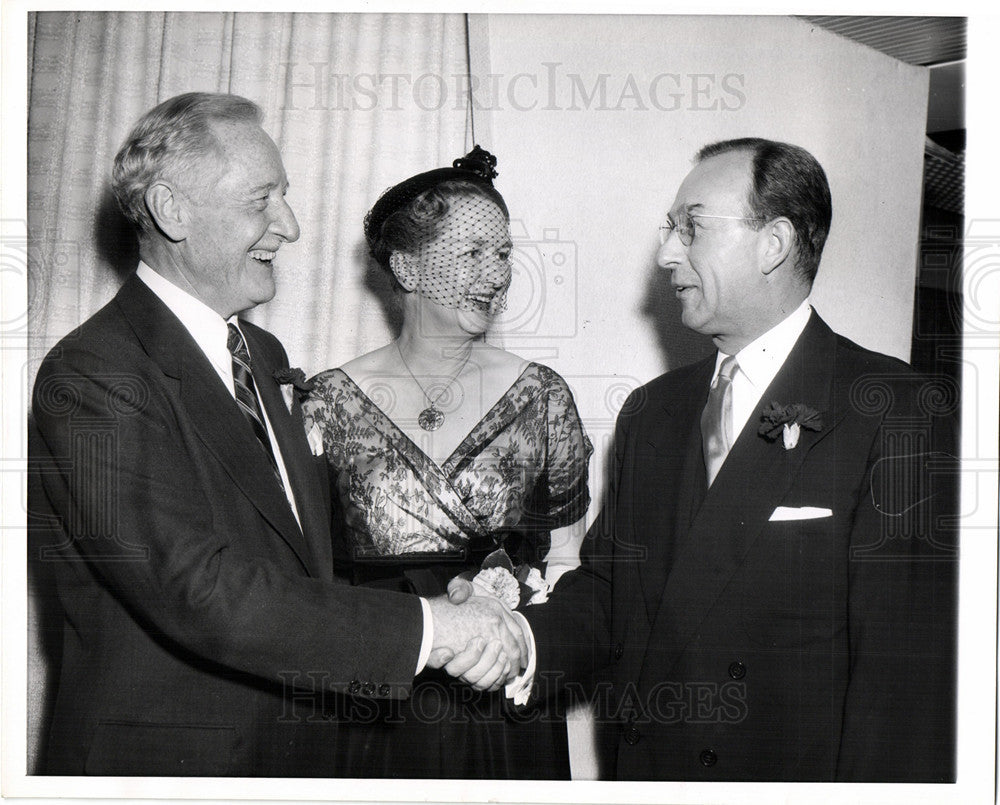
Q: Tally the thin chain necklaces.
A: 1